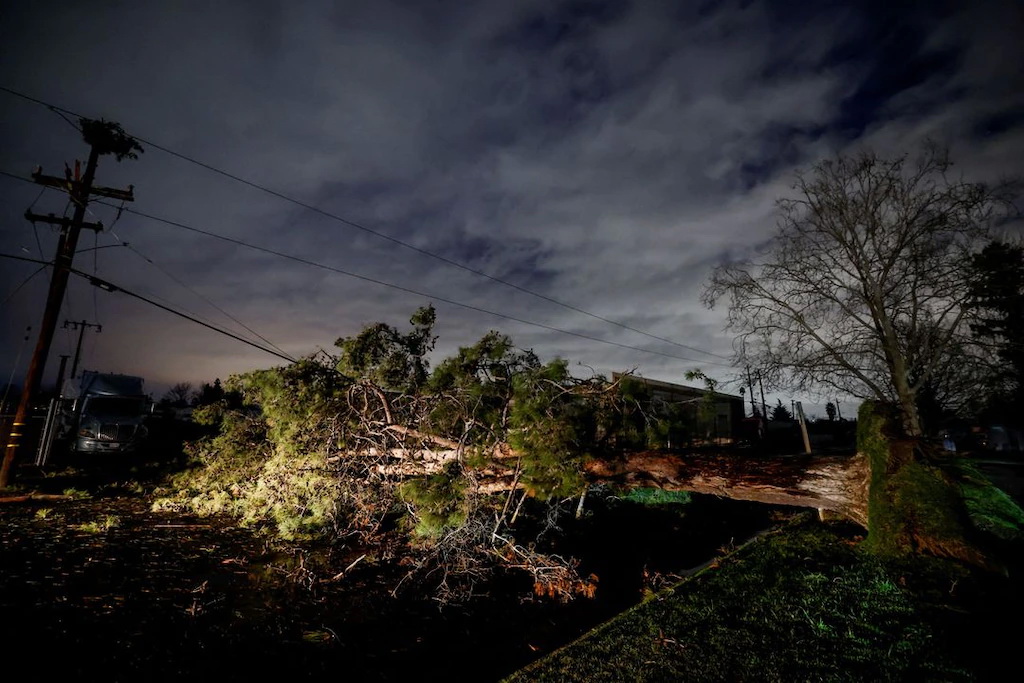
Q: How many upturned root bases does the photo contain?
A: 1